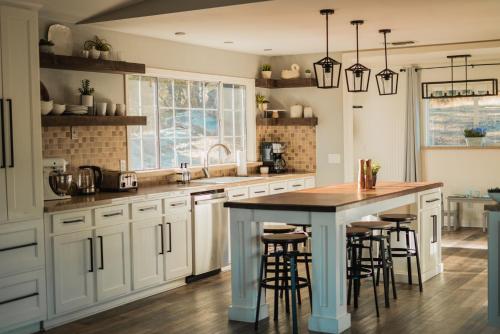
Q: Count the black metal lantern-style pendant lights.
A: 3